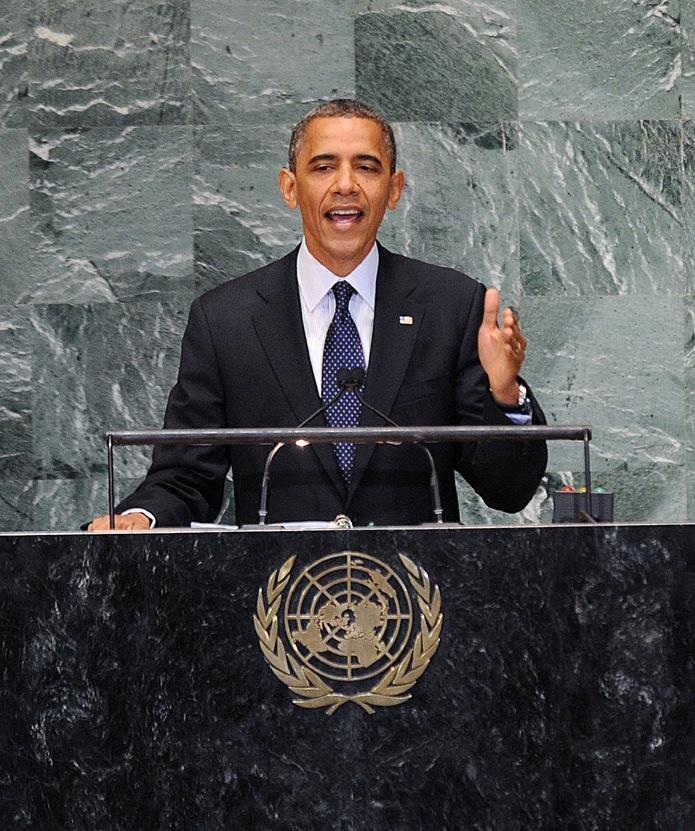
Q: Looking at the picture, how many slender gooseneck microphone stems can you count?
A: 2